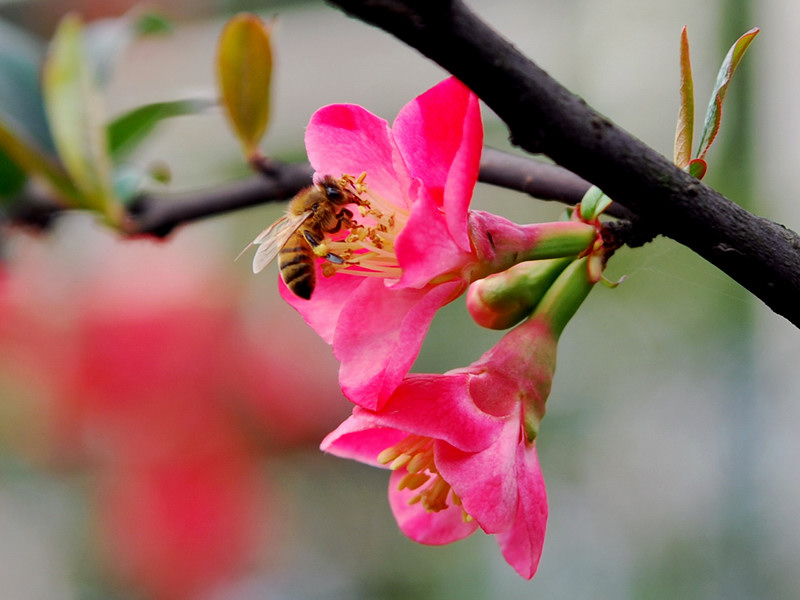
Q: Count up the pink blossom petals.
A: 10